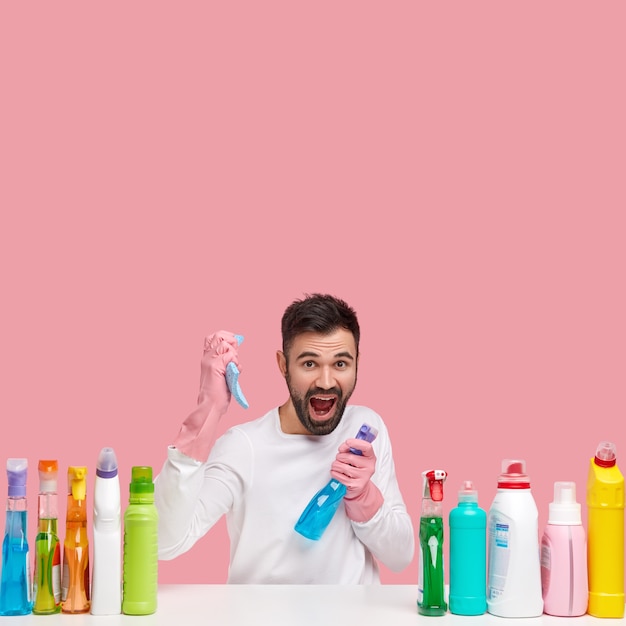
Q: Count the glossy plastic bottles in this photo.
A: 11